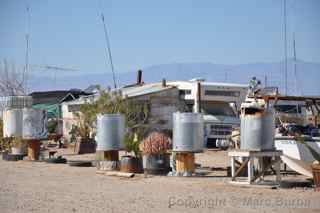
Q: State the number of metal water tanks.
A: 5